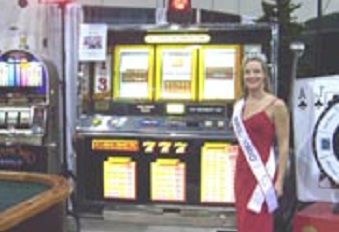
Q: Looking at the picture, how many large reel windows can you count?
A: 3